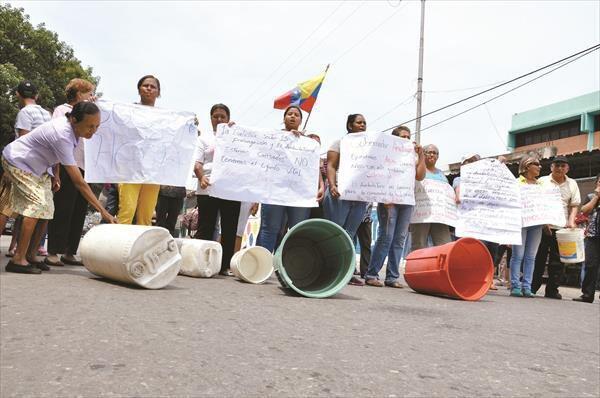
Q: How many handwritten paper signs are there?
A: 6